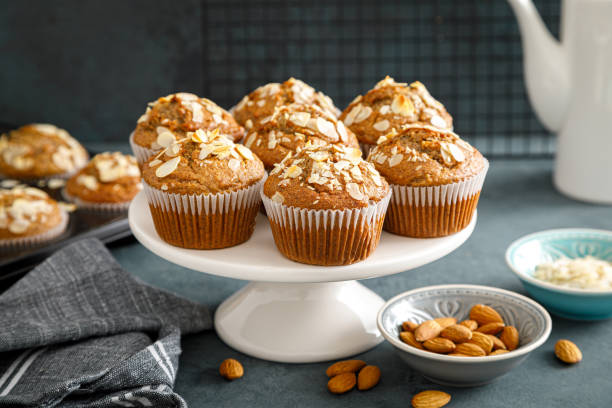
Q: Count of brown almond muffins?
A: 10